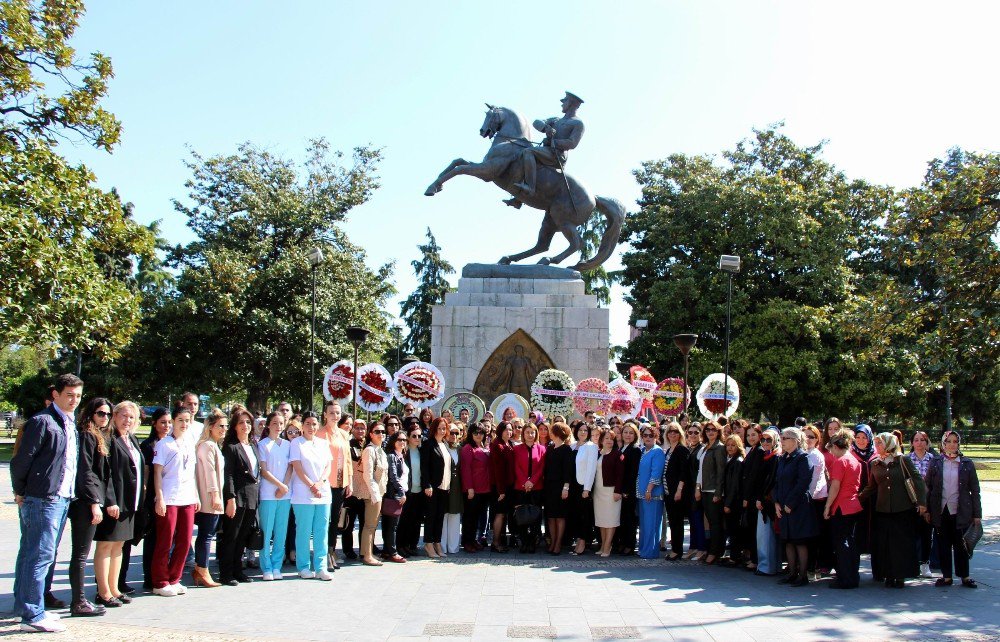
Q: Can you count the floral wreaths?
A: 9